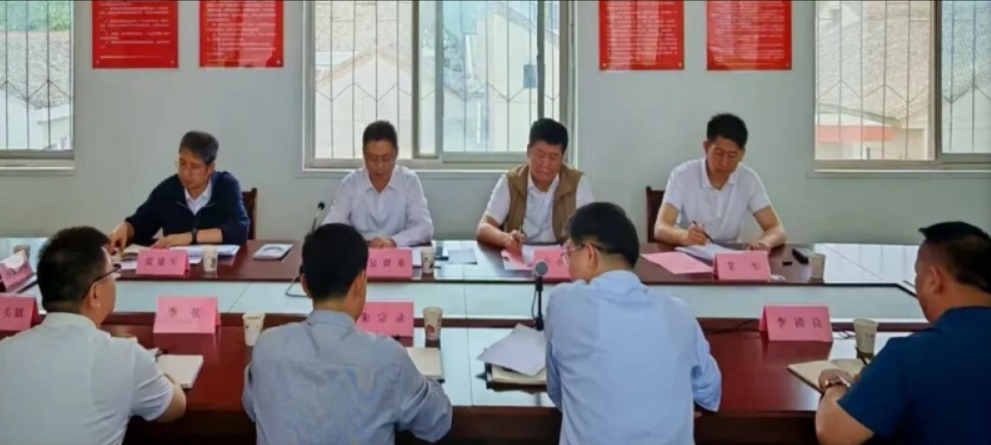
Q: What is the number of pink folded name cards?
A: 9